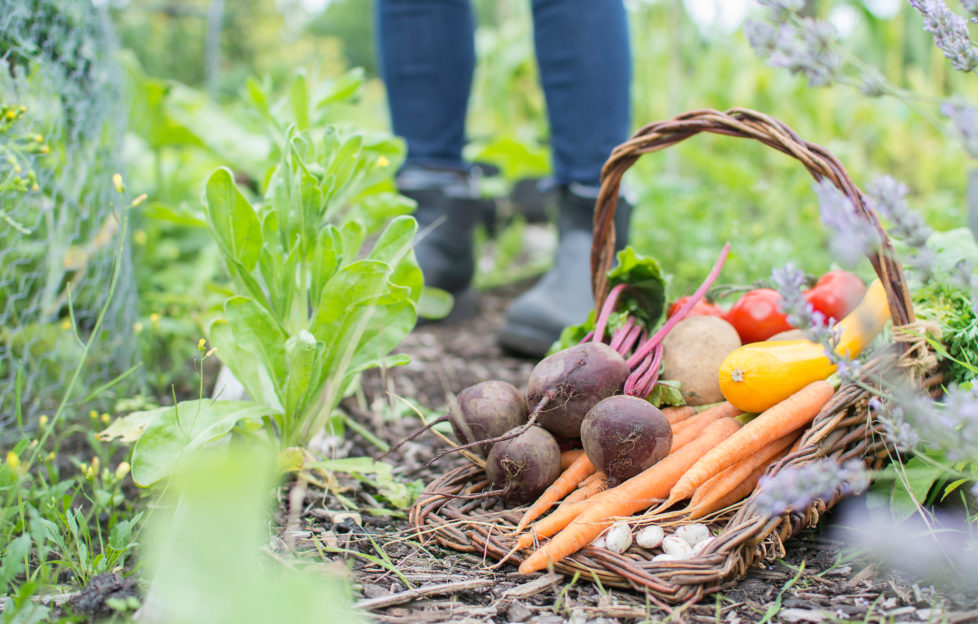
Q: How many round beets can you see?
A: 4